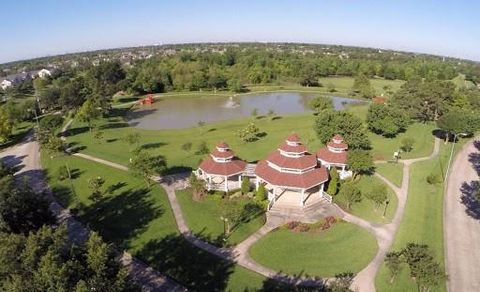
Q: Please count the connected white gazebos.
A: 3